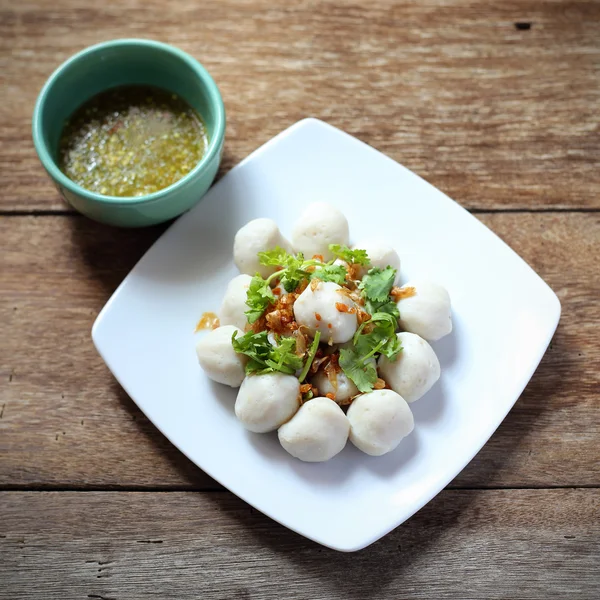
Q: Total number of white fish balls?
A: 12